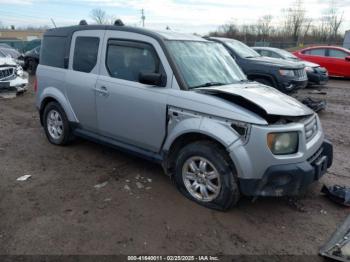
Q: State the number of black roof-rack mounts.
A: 2